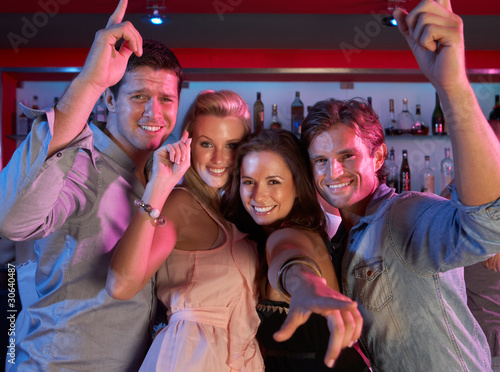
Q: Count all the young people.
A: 4